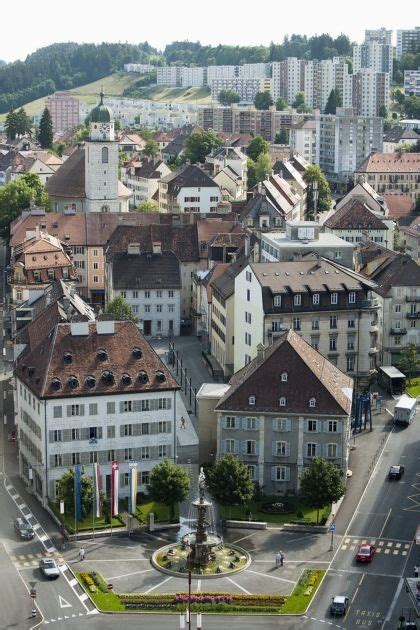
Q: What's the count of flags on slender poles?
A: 4